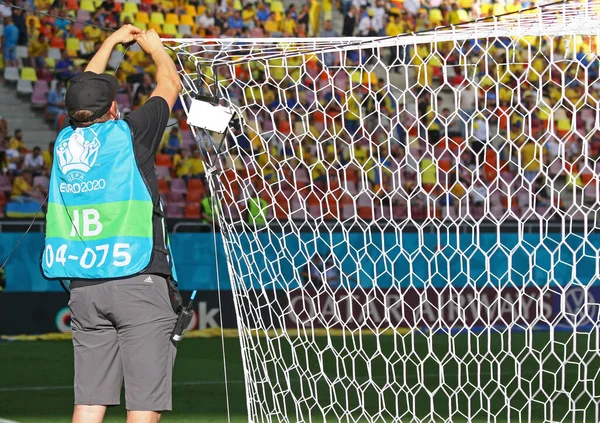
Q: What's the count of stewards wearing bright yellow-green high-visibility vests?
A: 2